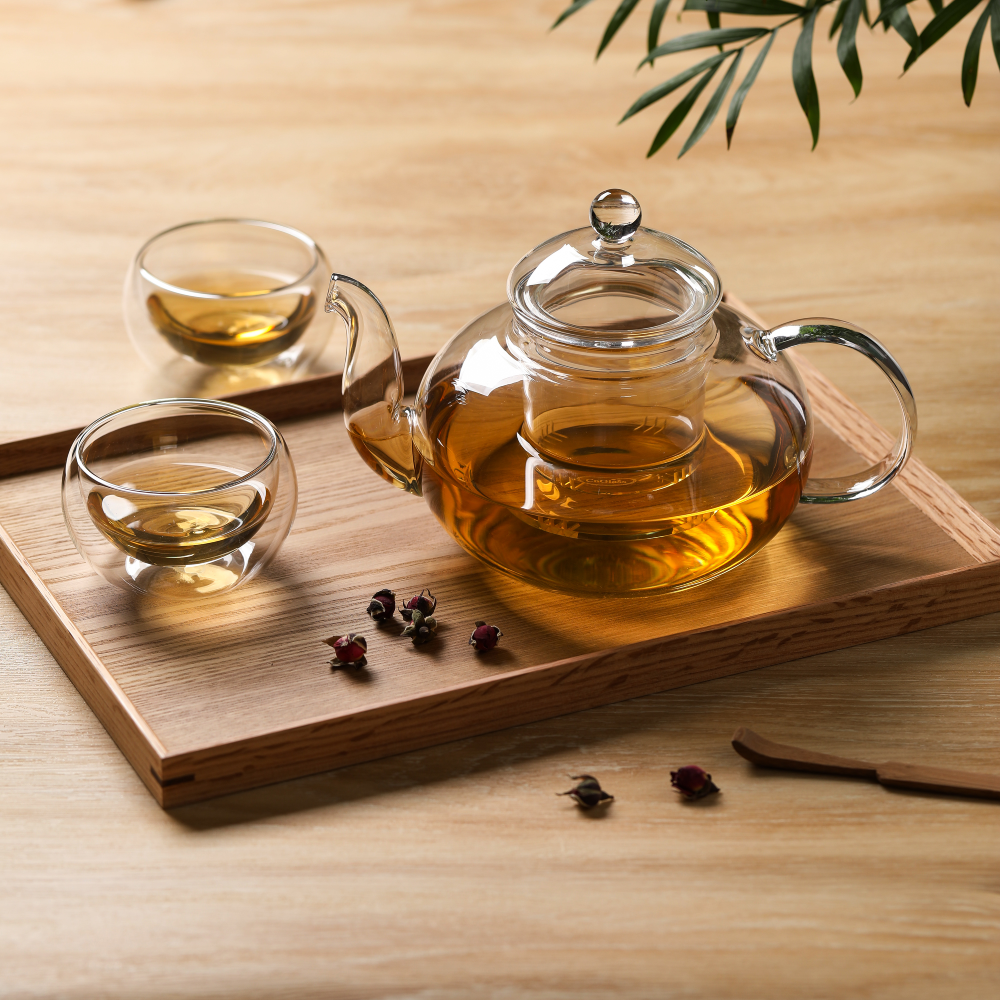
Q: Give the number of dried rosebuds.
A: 7